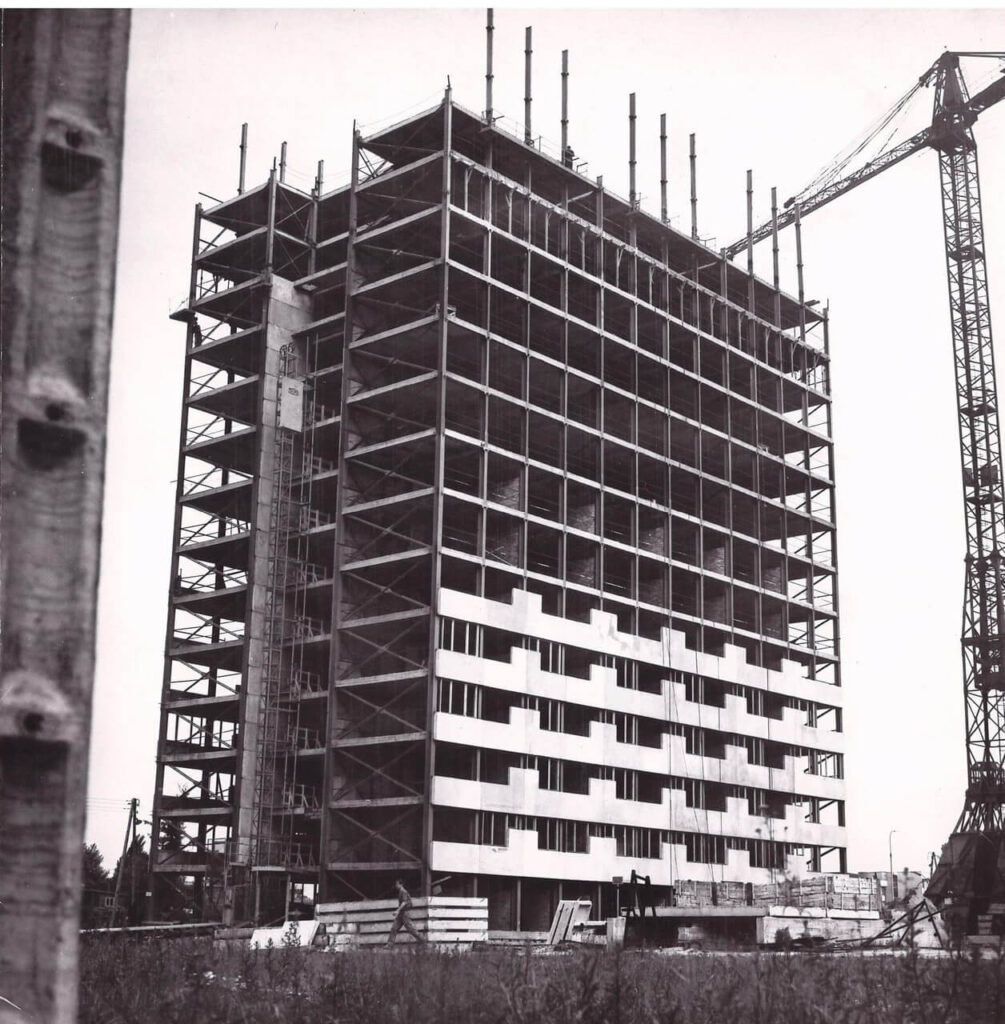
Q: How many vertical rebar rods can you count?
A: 12